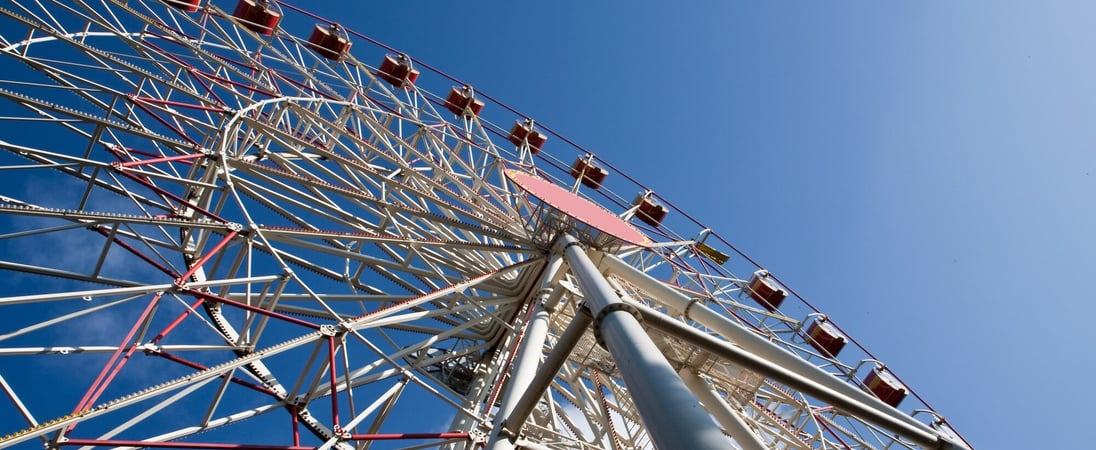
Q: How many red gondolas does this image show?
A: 11